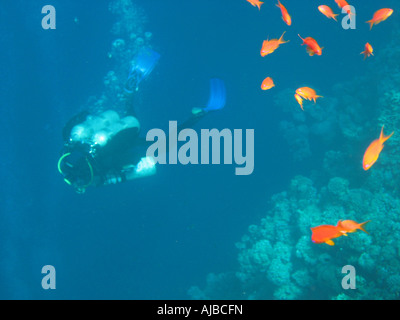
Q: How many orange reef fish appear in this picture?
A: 14